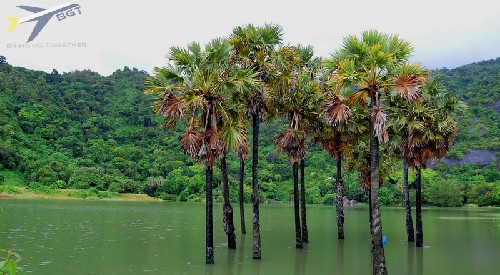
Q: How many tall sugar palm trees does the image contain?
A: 11